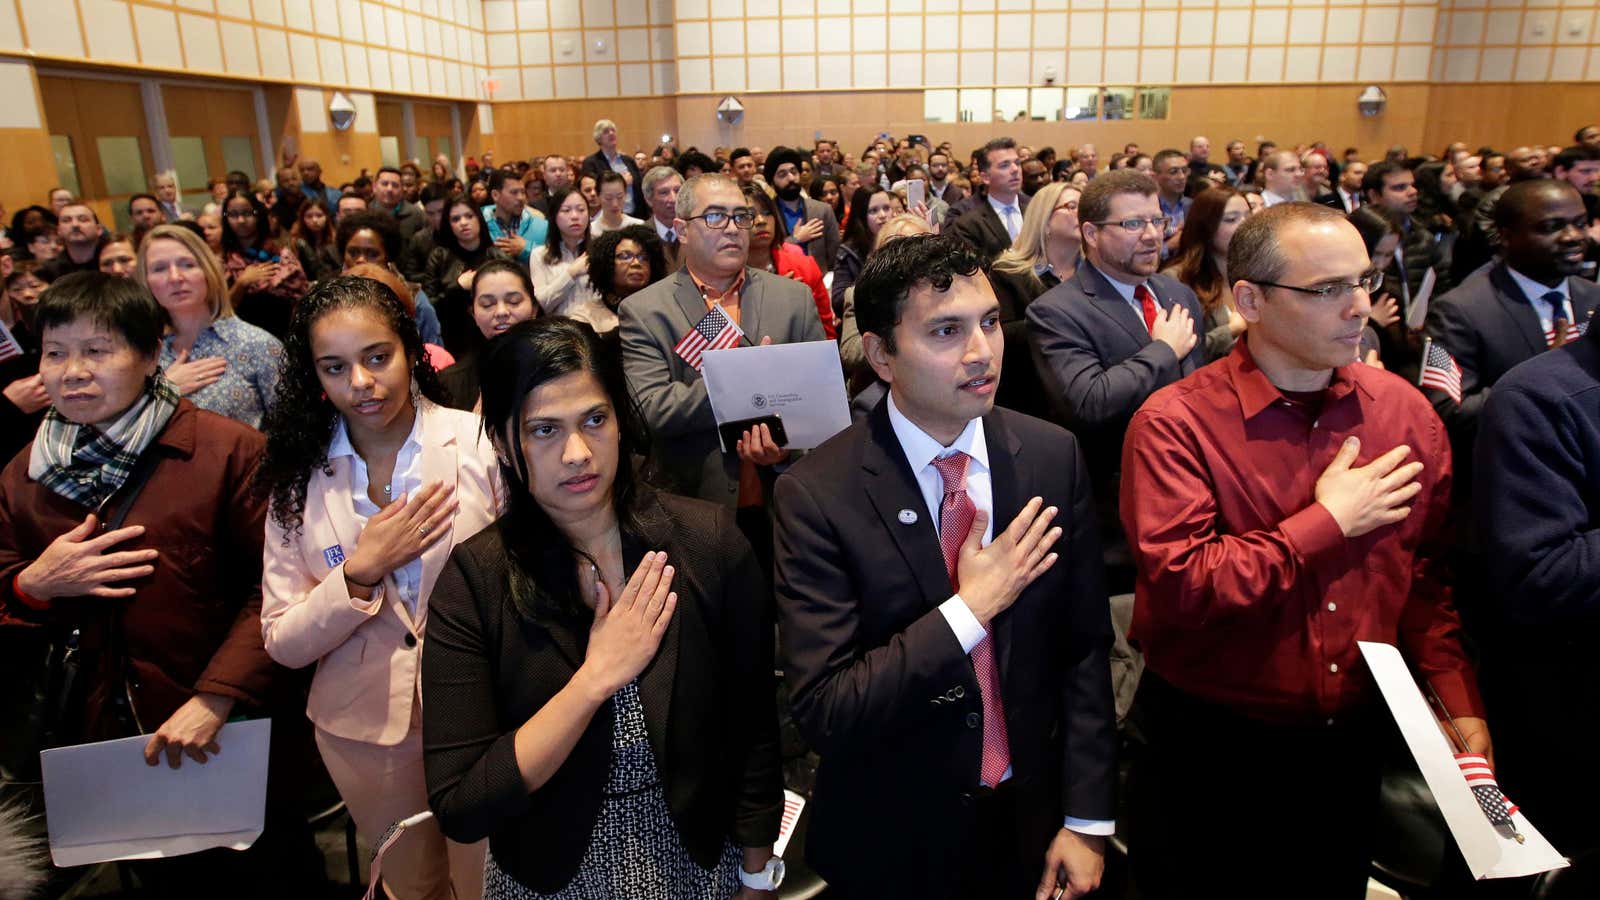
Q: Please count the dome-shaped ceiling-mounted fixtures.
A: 3